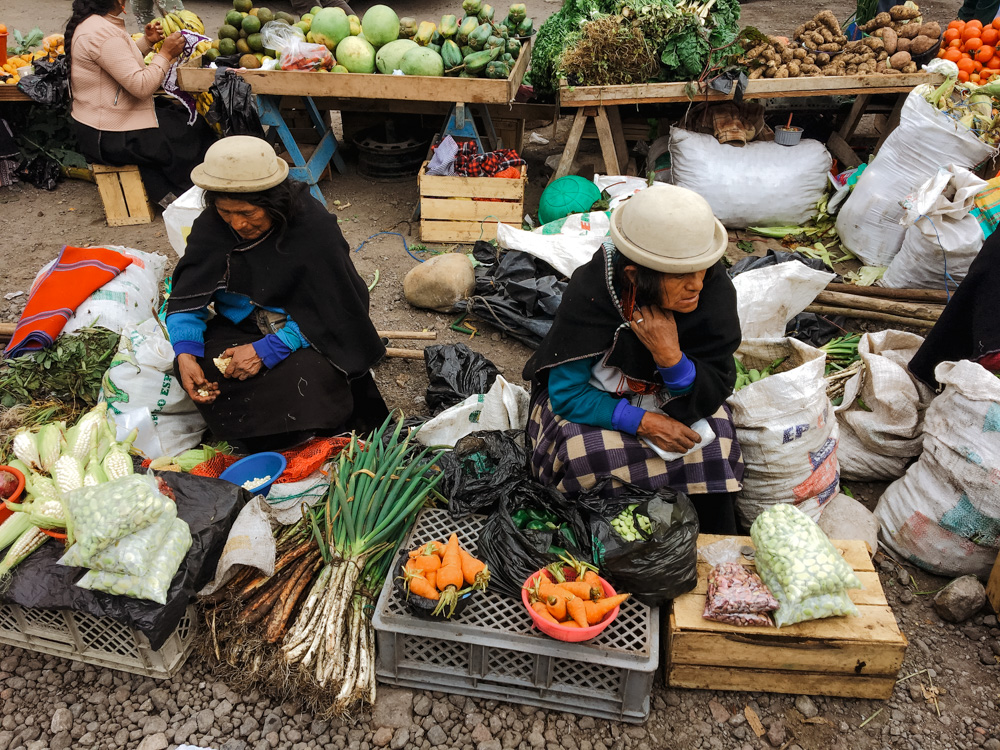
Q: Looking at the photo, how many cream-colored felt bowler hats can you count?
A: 2